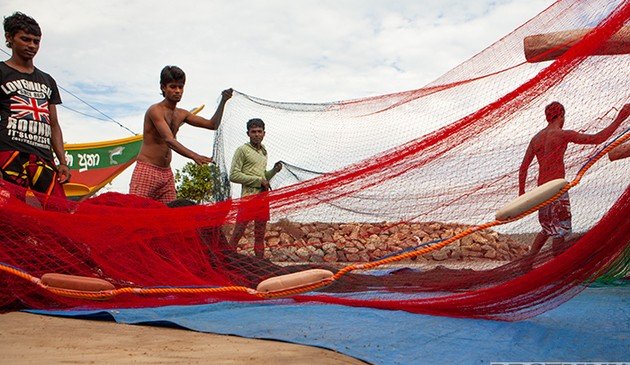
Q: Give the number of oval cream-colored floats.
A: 3